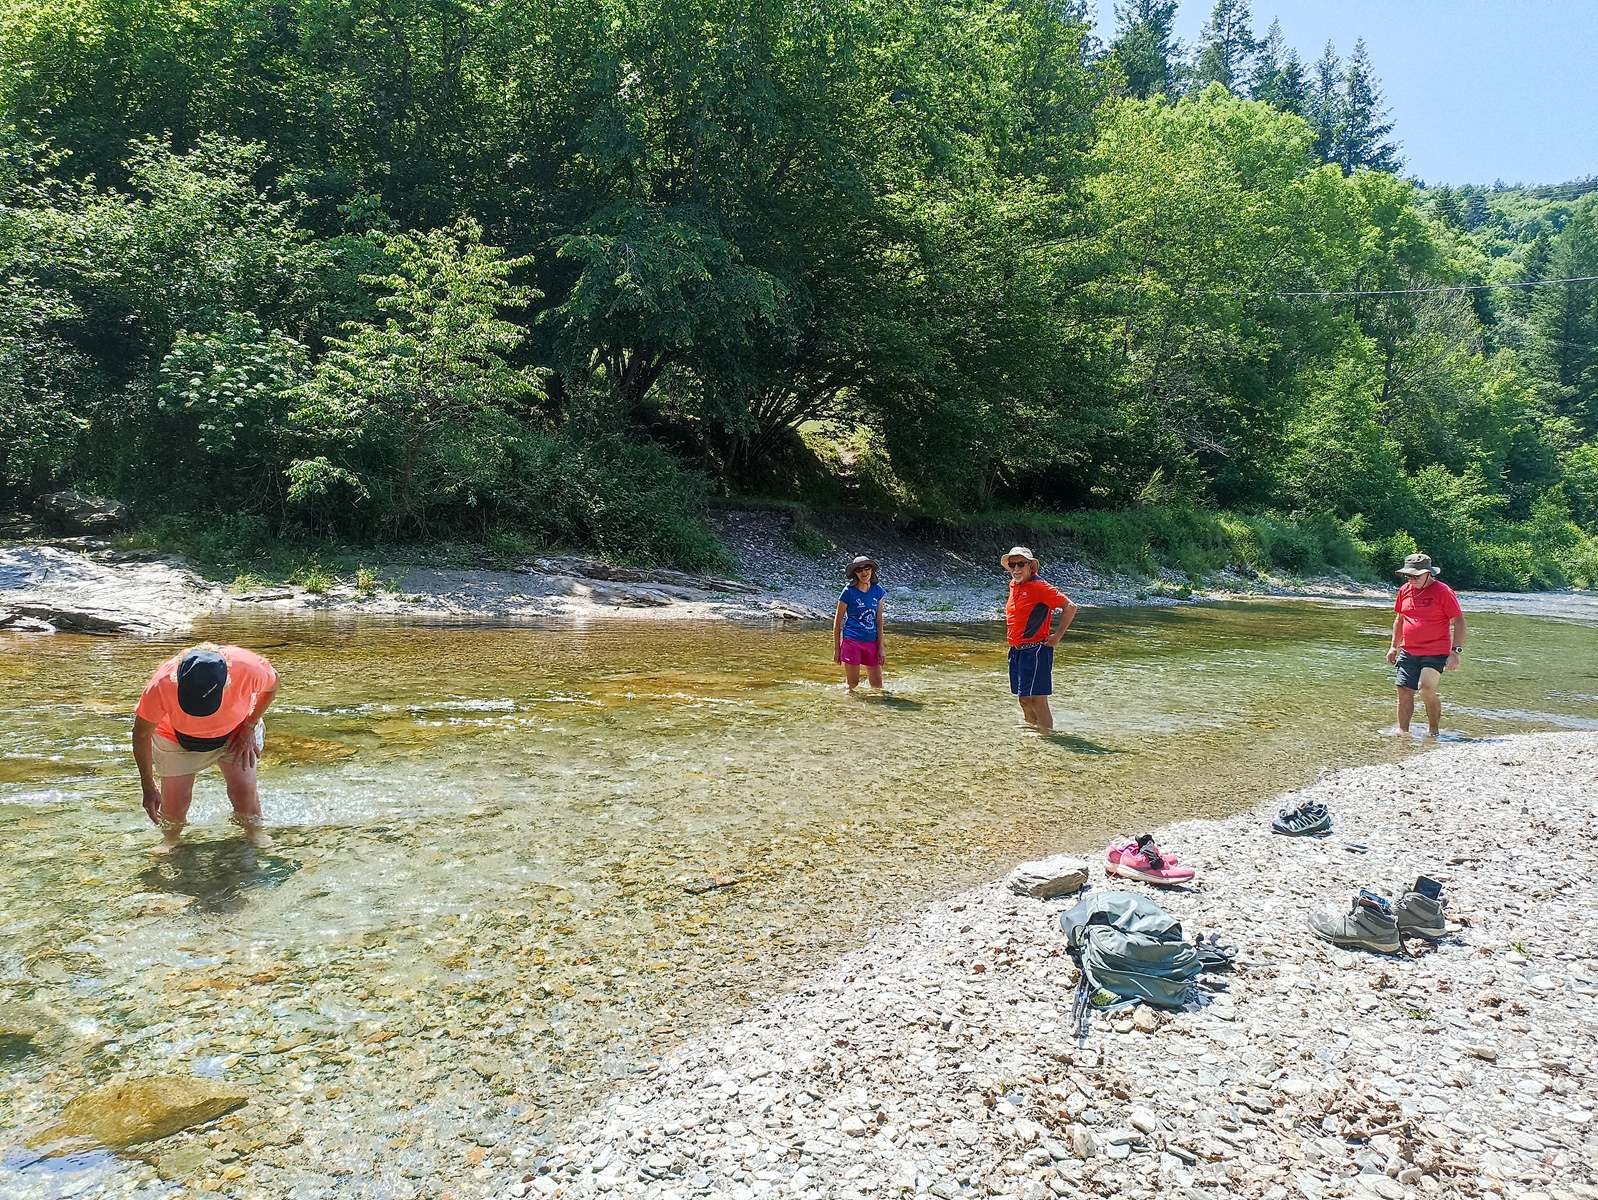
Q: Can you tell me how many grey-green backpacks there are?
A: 1